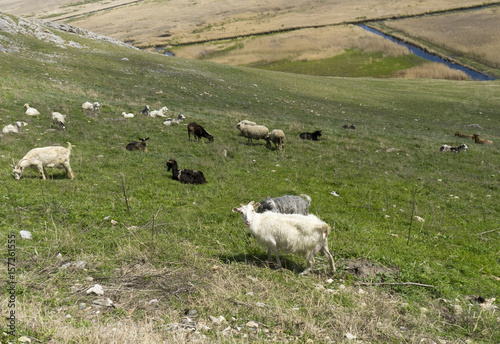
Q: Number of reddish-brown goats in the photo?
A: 2